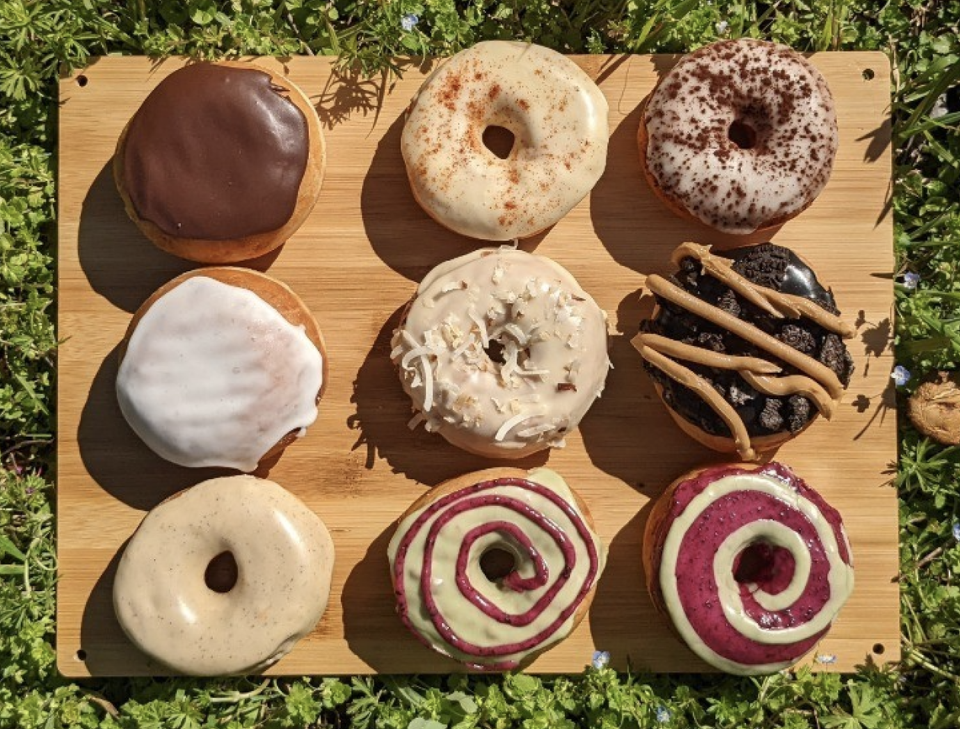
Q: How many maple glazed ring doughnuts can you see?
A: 1